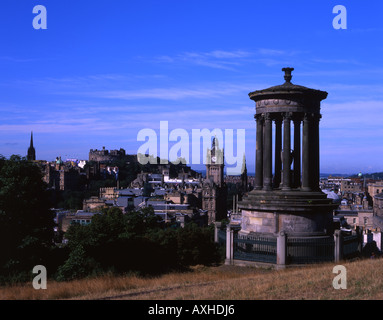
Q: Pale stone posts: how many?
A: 4